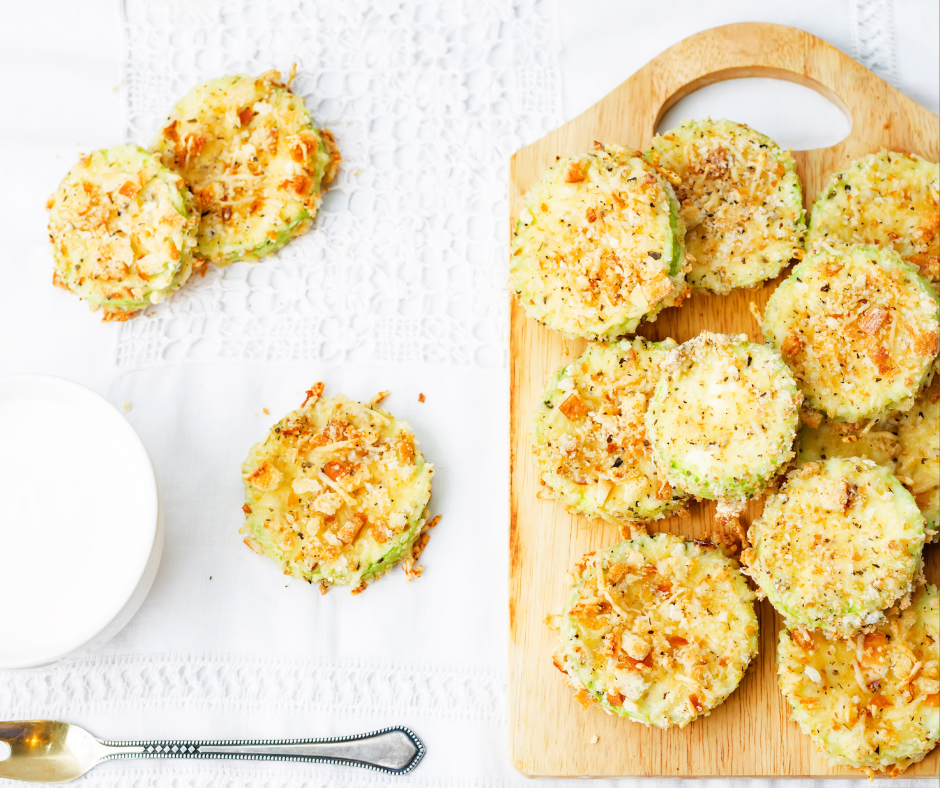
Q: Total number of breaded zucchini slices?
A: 14